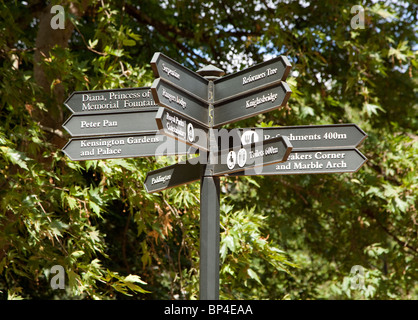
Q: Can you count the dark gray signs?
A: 12